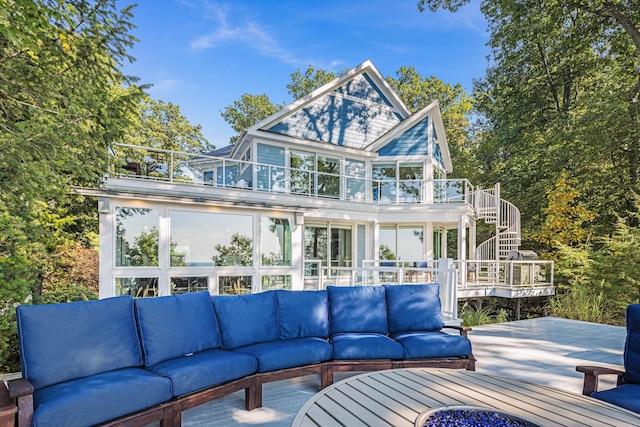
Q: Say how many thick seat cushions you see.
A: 6